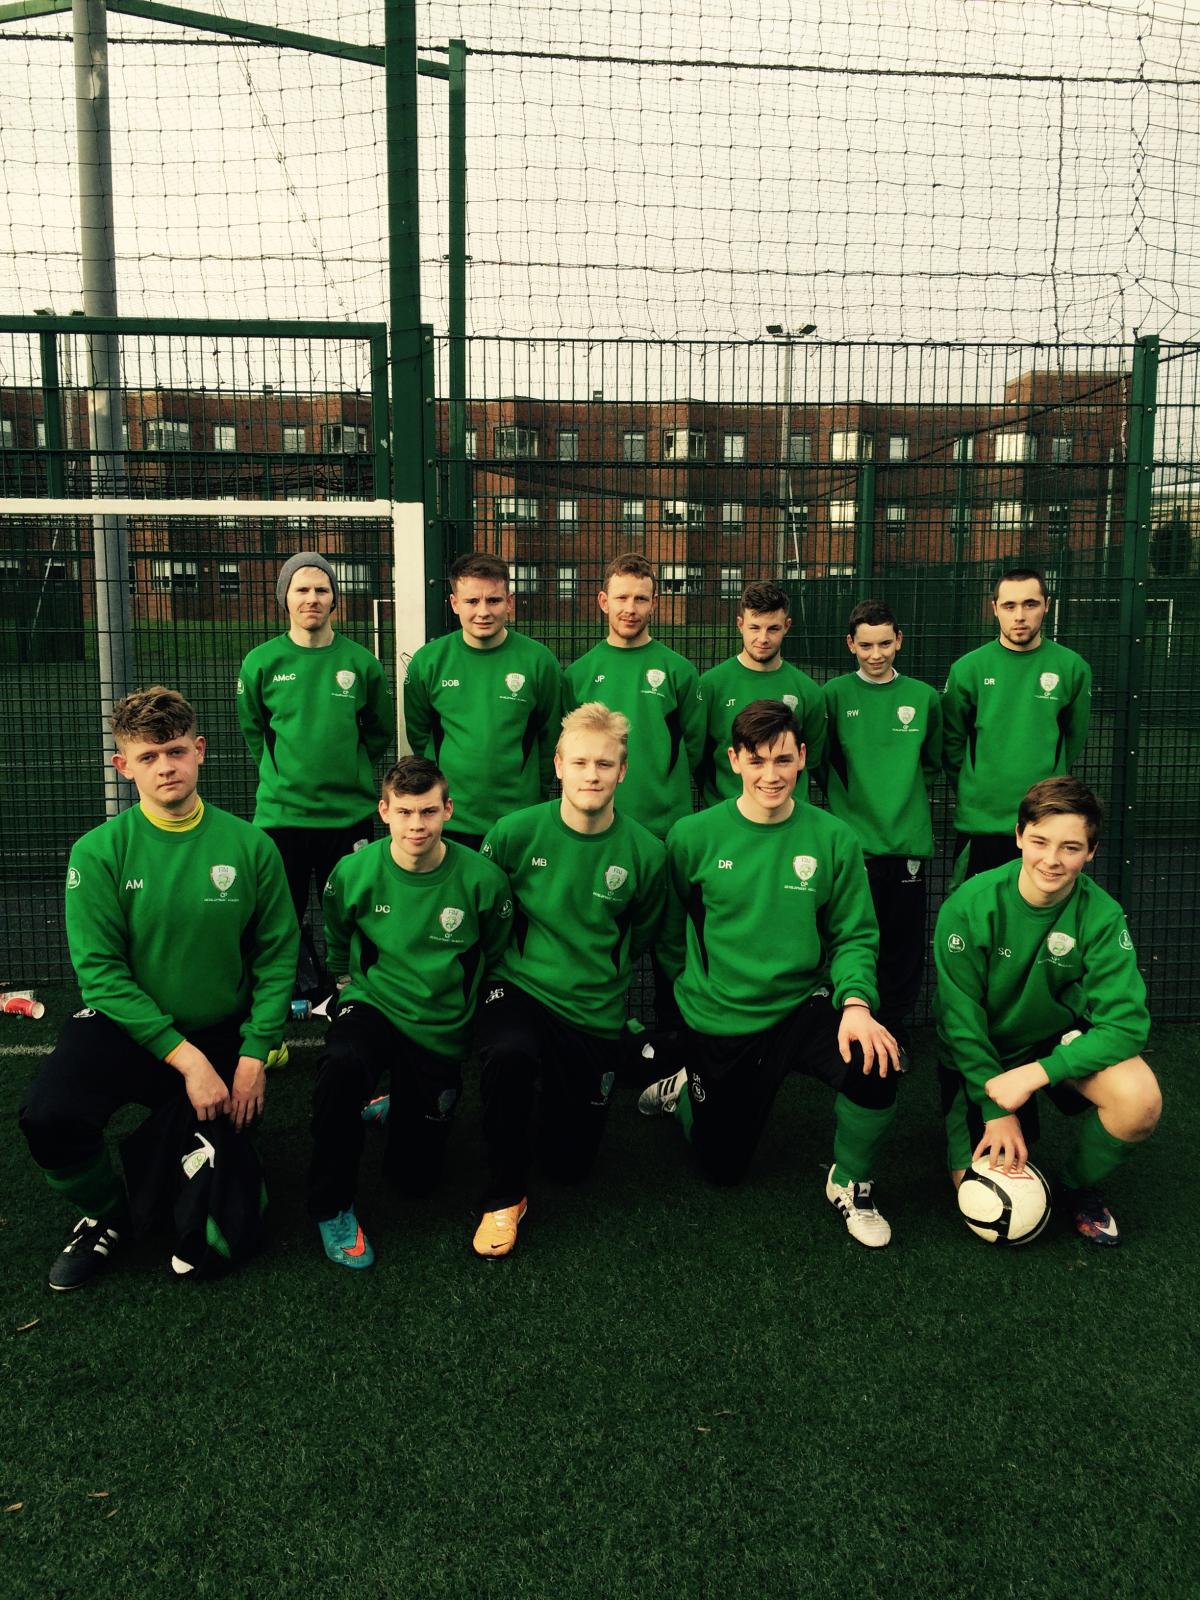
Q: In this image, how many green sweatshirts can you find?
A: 11